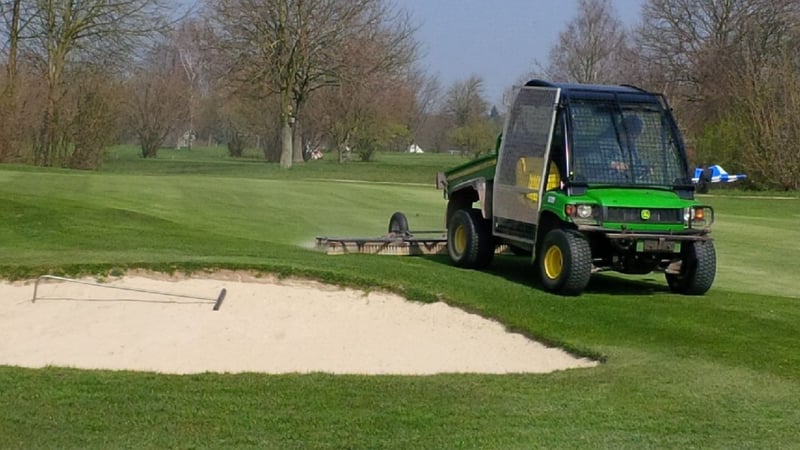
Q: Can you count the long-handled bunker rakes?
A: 1